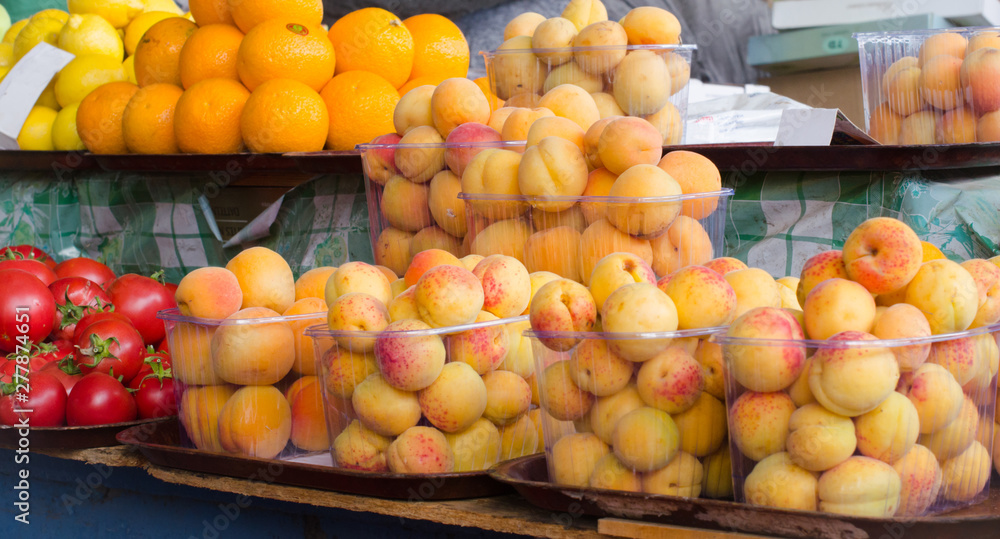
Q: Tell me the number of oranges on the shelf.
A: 14